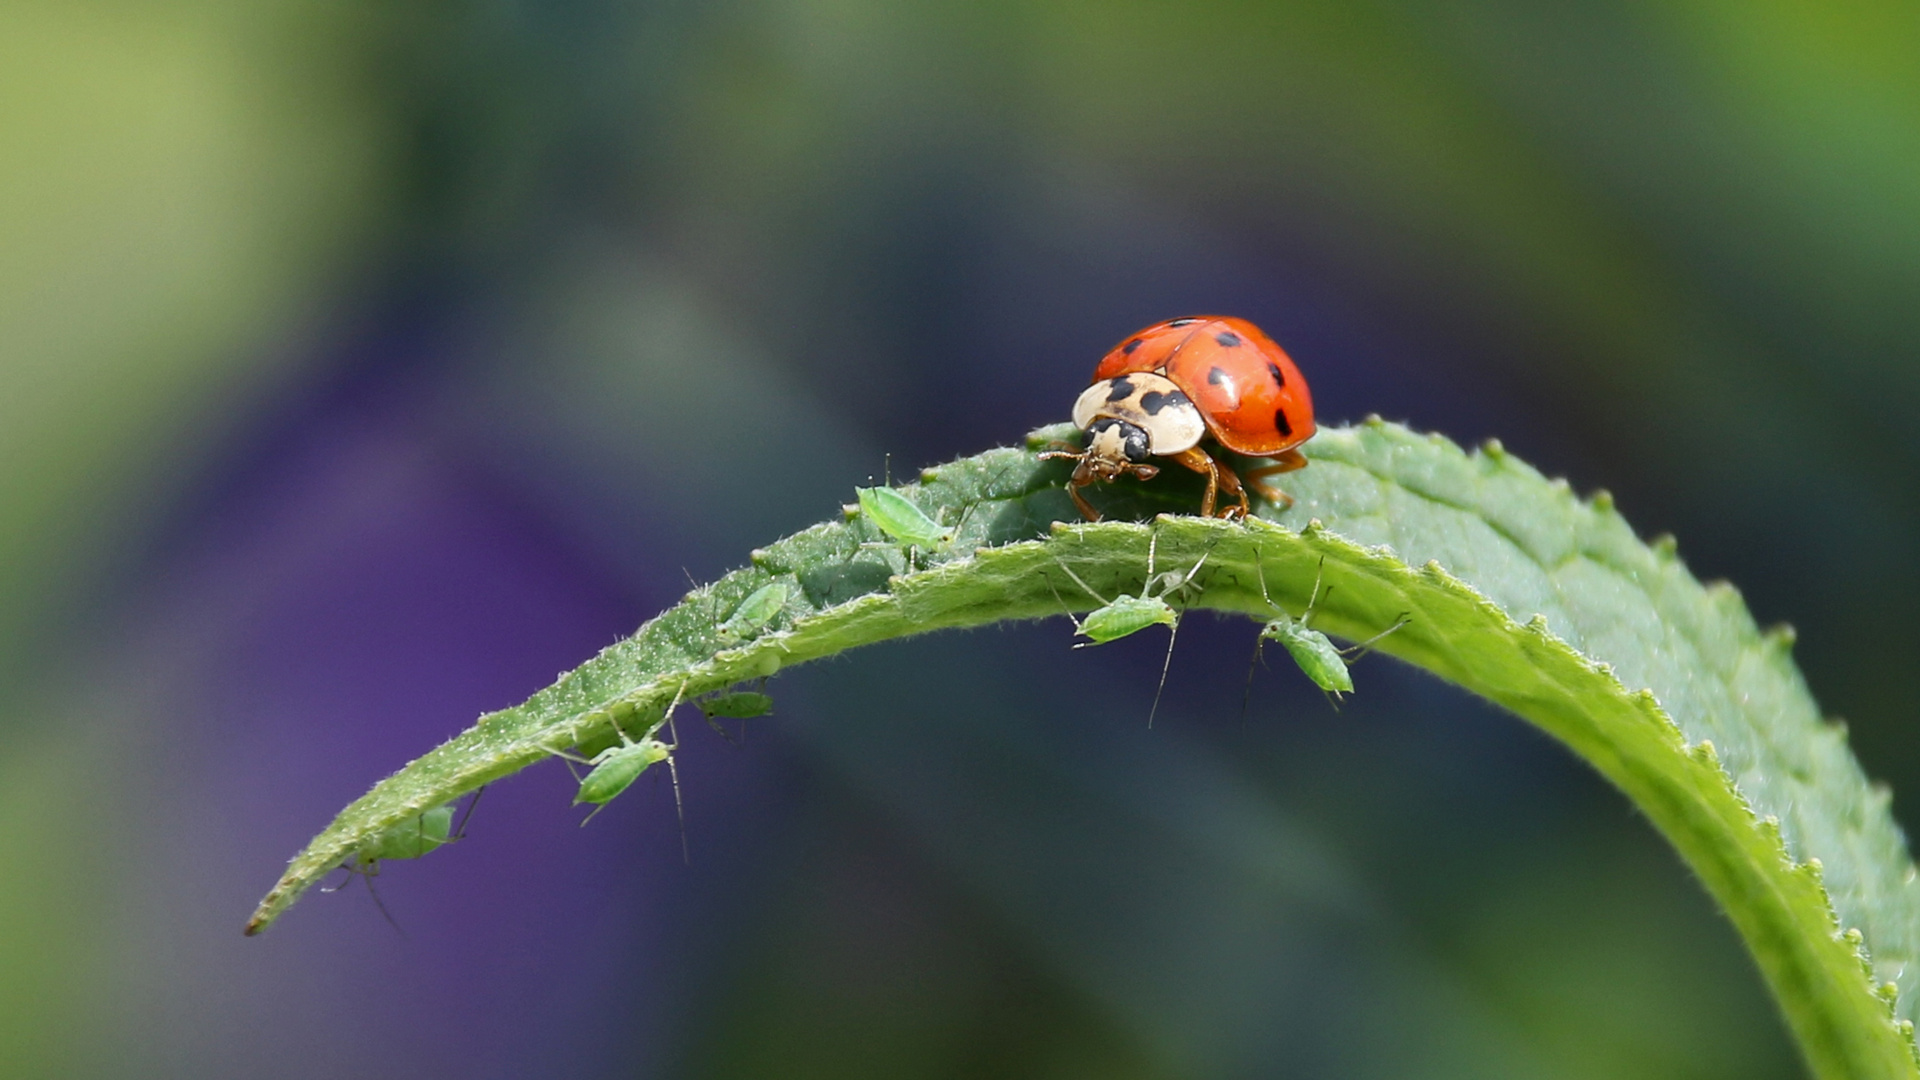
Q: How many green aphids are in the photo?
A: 7